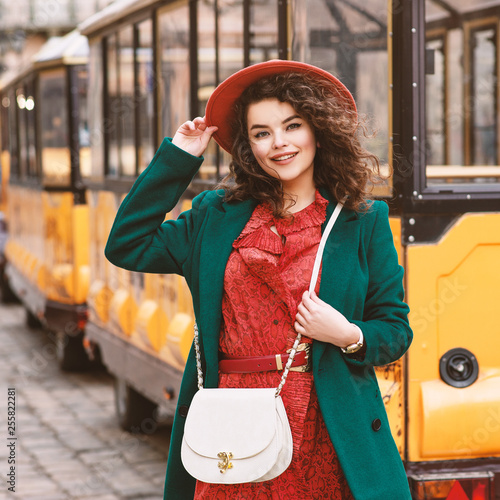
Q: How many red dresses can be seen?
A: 1